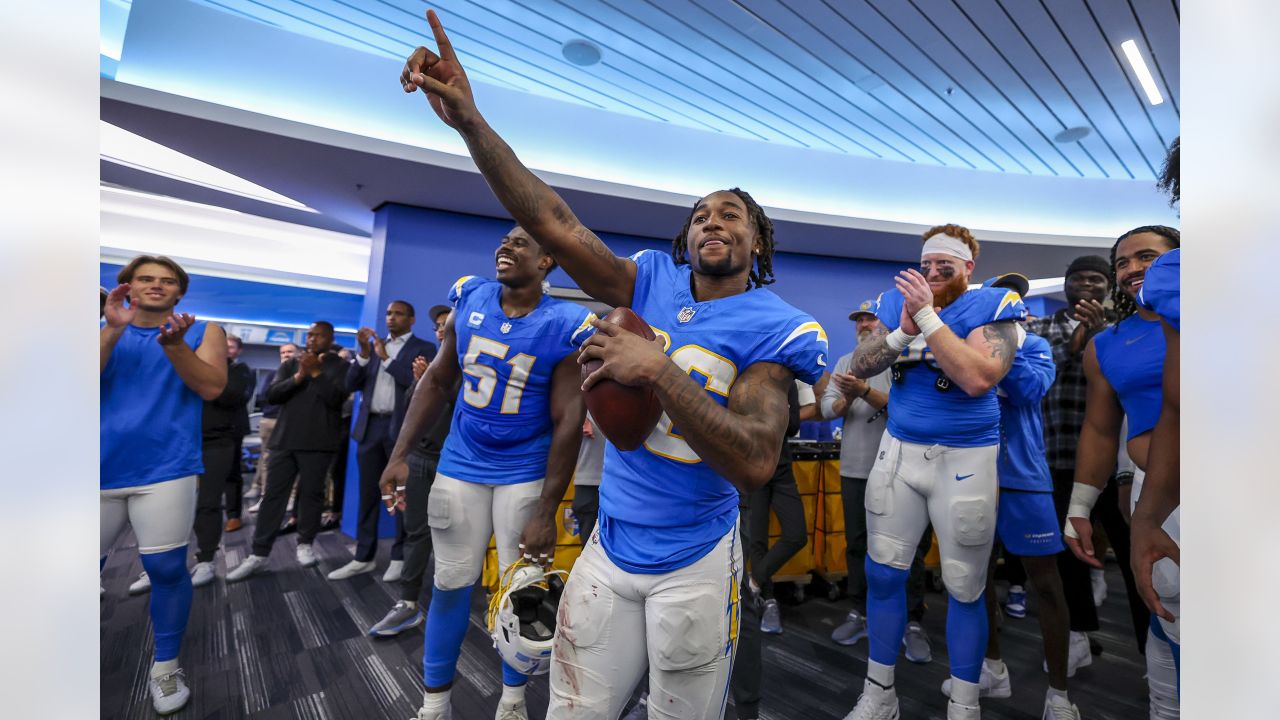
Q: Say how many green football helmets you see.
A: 0